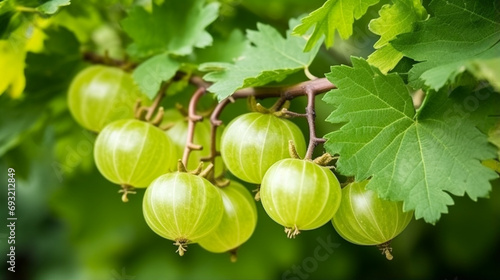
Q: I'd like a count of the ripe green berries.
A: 8